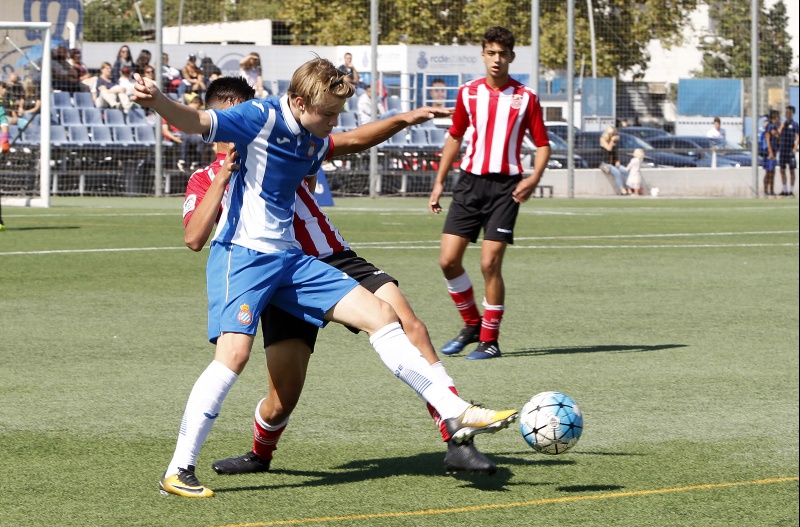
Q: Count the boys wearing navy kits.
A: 2